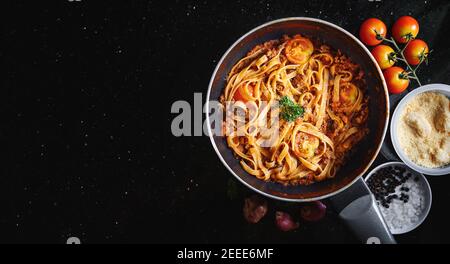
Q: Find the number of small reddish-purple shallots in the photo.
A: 3